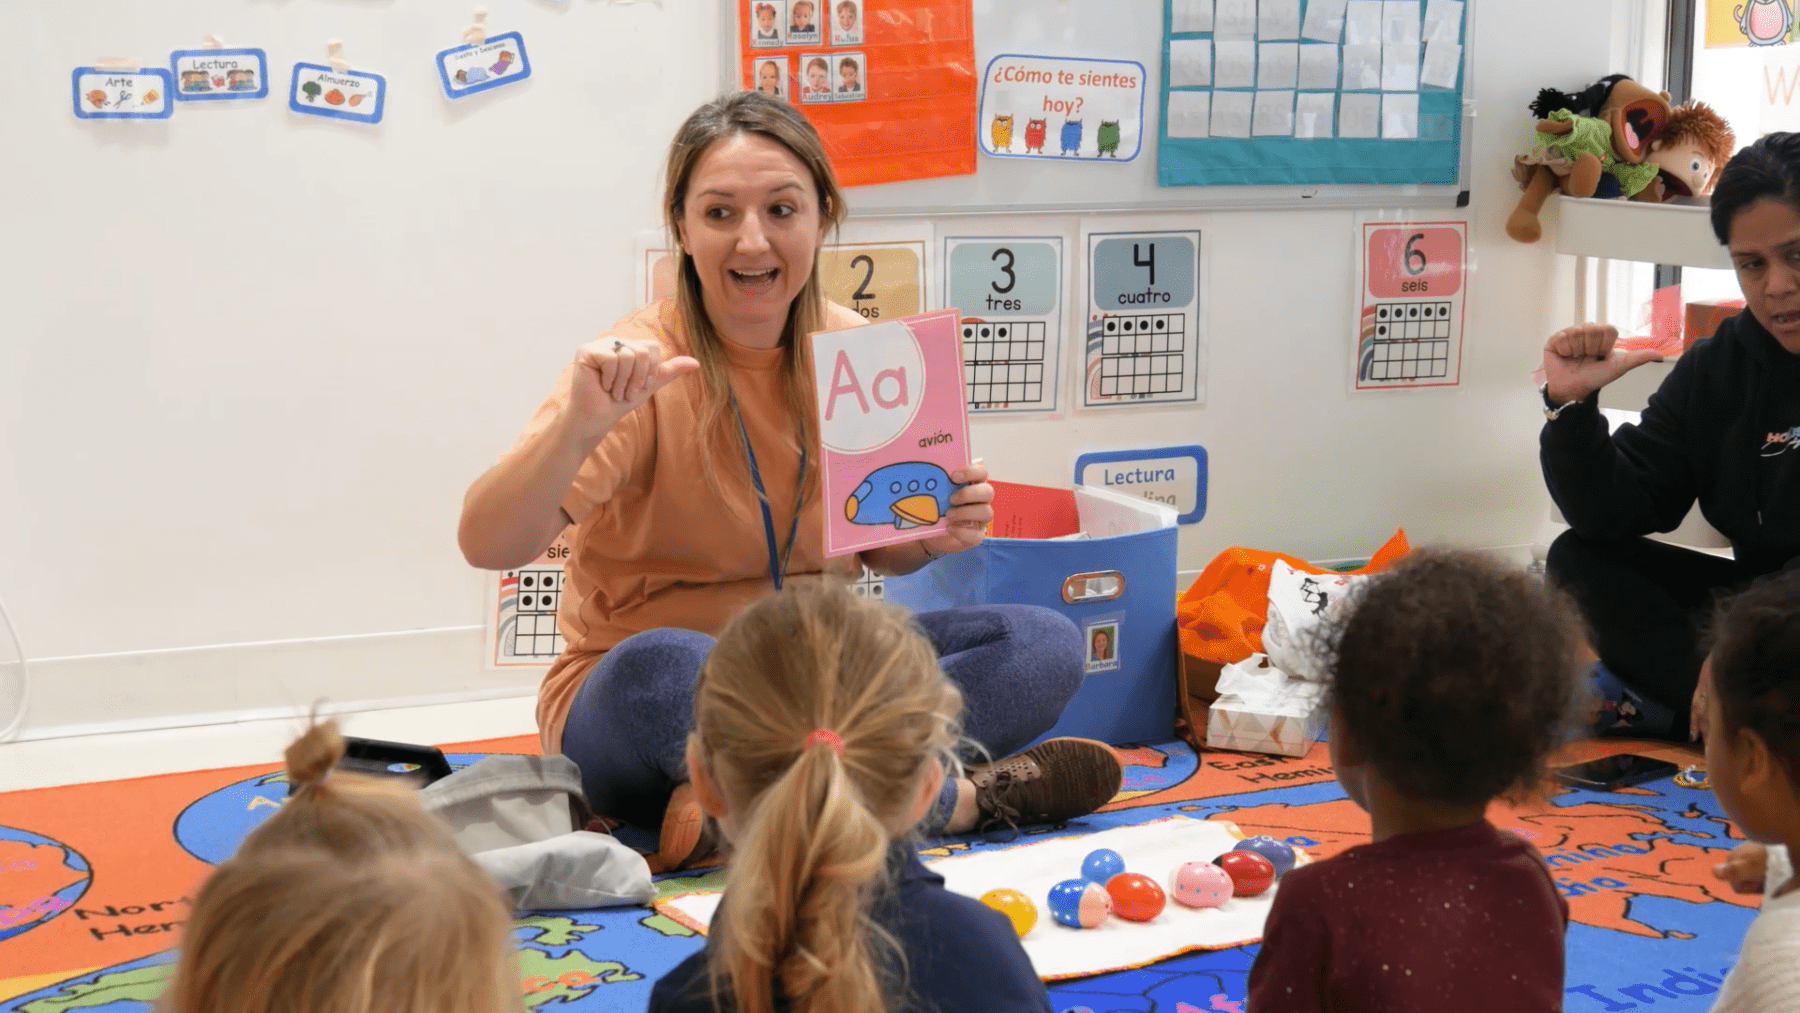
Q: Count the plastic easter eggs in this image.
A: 7